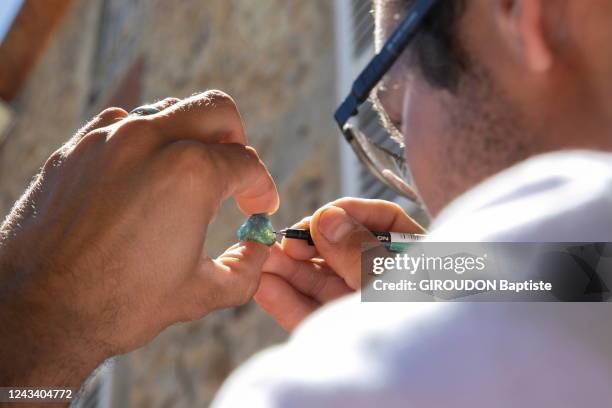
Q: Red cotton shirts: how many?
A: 0